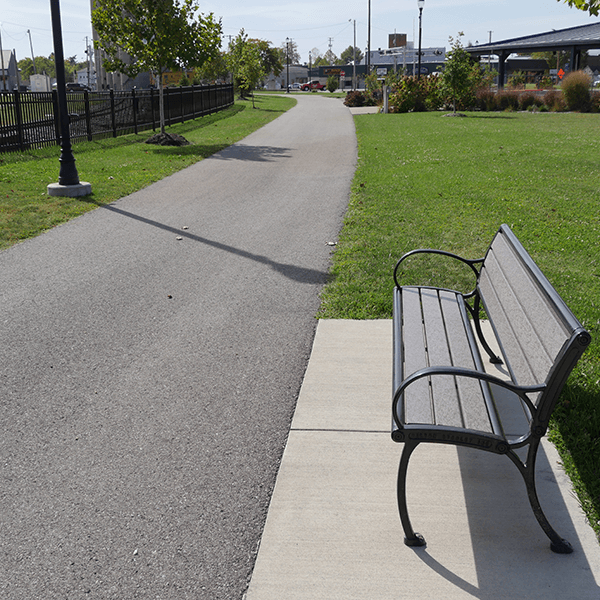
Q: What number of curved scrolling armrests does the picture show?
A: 2